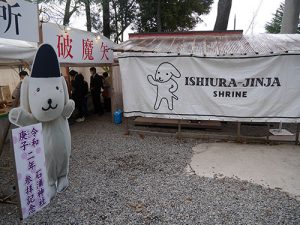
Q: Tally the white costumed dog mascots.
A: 1